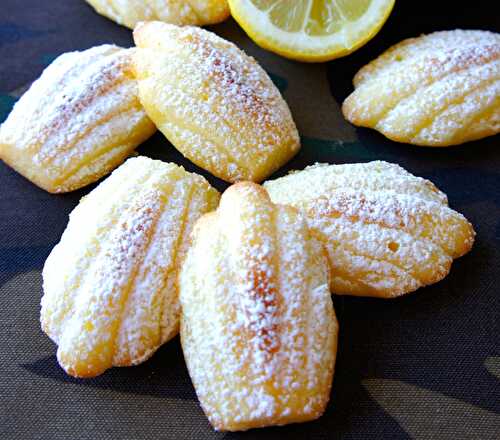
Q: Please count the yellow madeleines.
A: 7